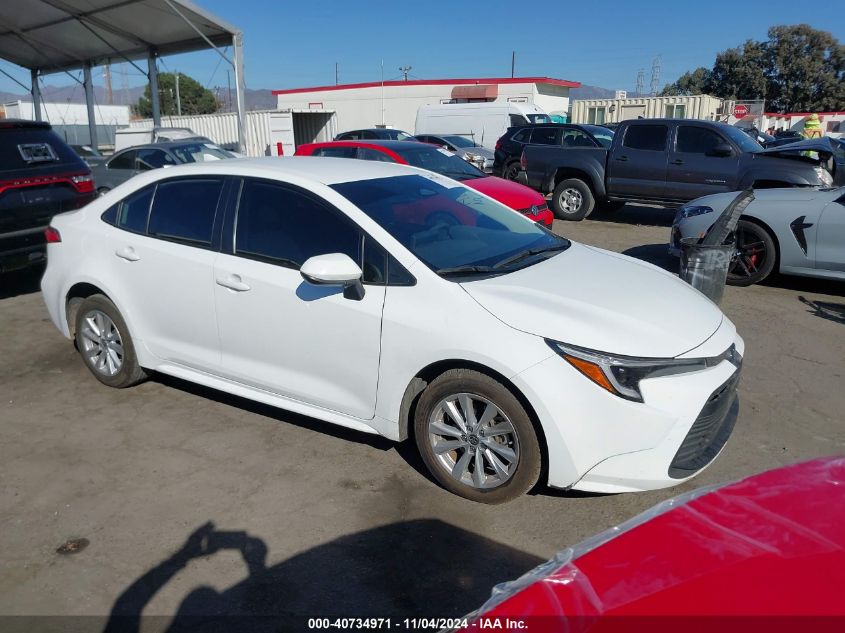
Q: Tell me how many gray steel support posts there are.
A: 4